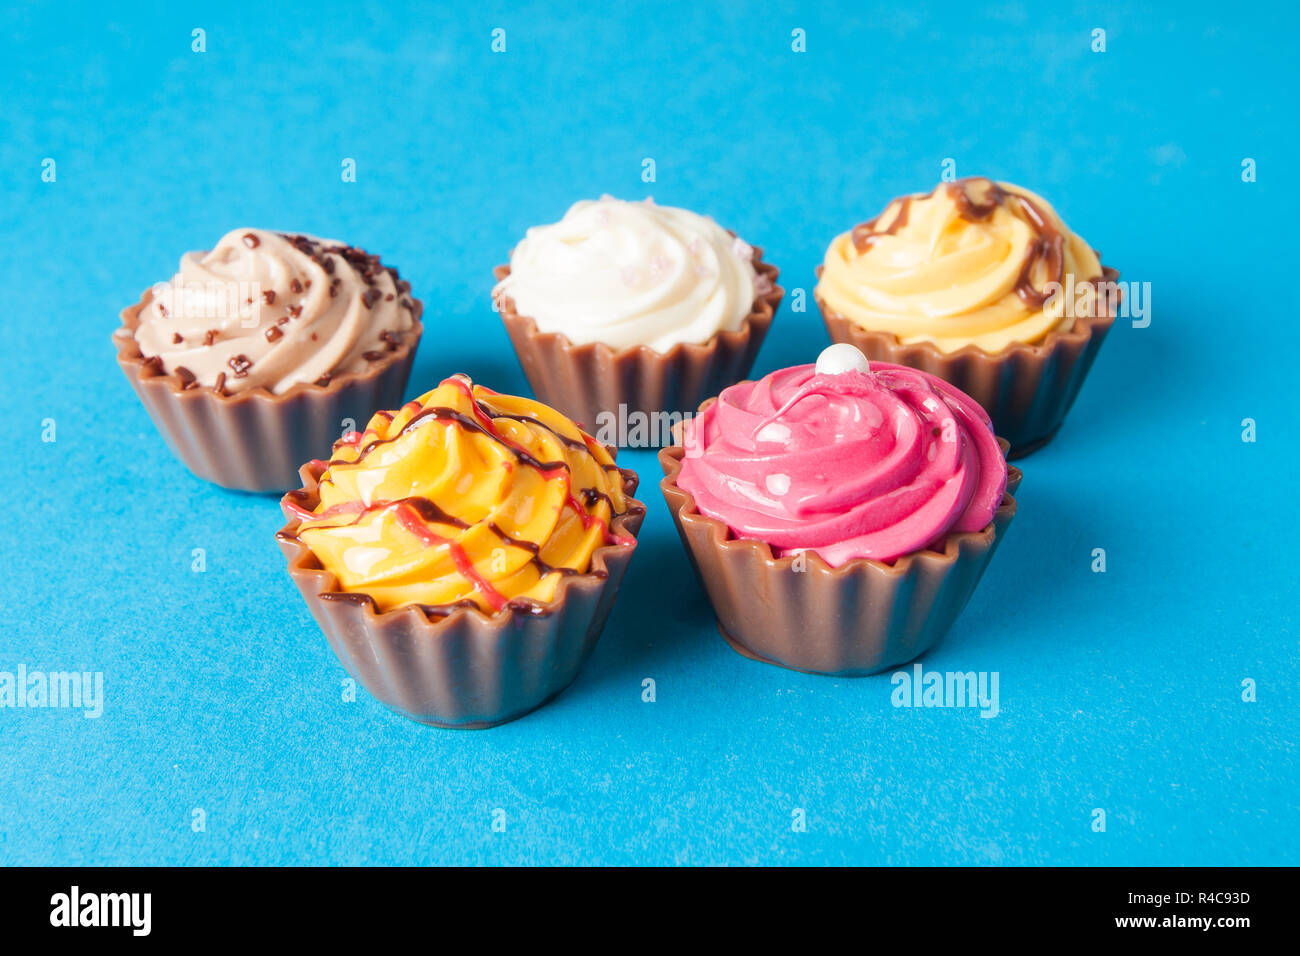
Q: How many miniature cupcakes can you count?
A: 5